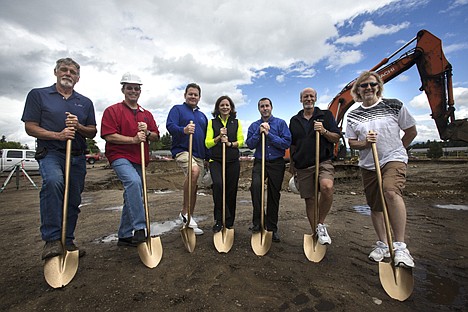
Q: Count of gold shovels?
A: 7